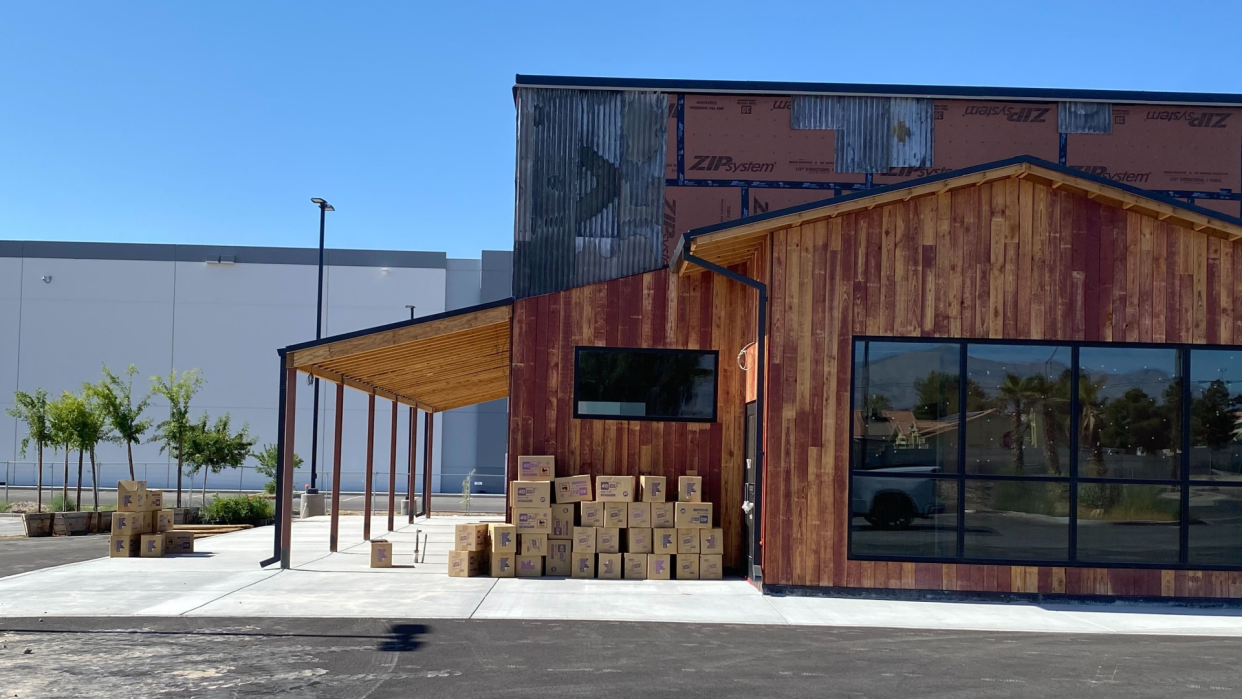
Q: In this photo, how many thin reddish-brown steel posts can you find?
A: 6